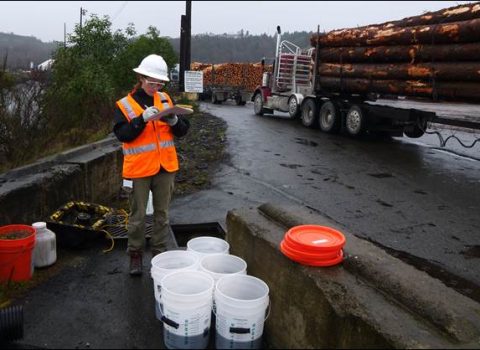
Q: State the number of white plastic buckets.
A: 5